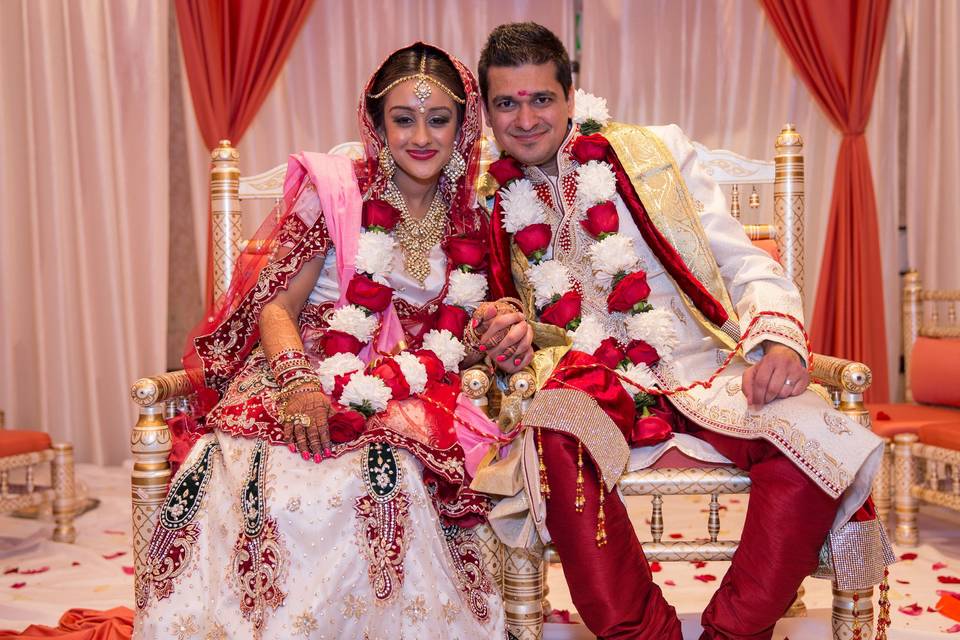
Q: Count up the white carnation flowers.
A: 15